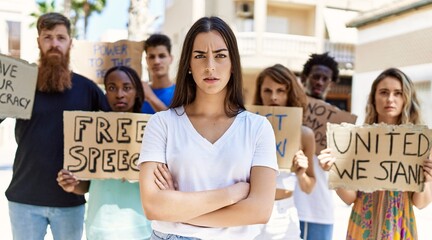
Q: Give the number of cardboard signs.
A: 6